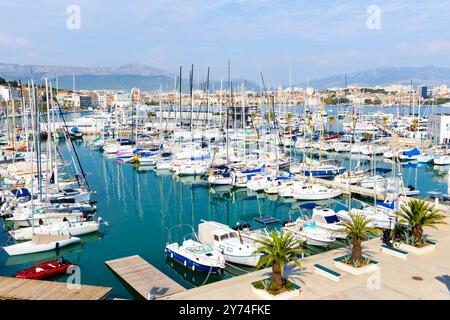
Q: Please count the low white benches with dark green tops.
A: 2